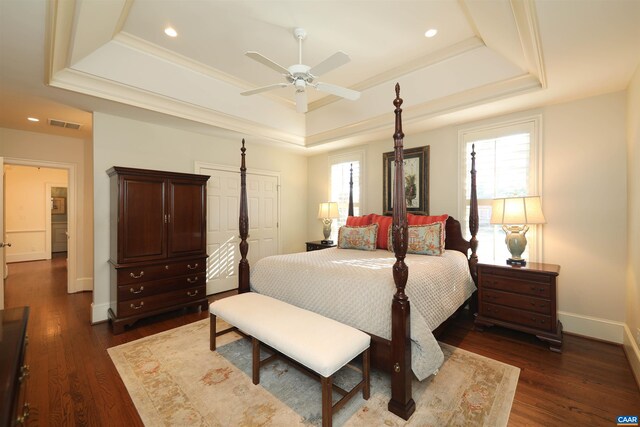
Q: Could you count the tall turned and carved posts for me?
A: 4